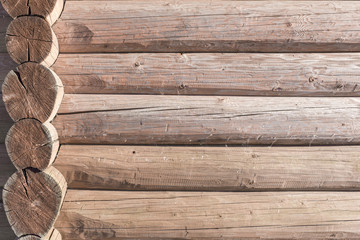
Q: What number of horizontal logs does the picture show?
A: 5